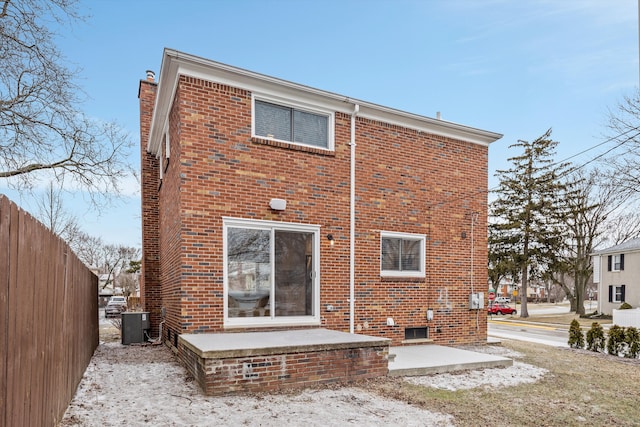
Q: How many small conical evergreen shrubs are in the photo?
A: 4